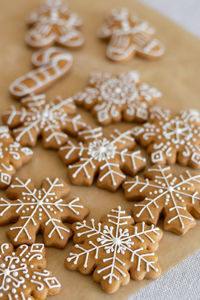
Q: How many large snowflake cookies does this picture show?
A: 9